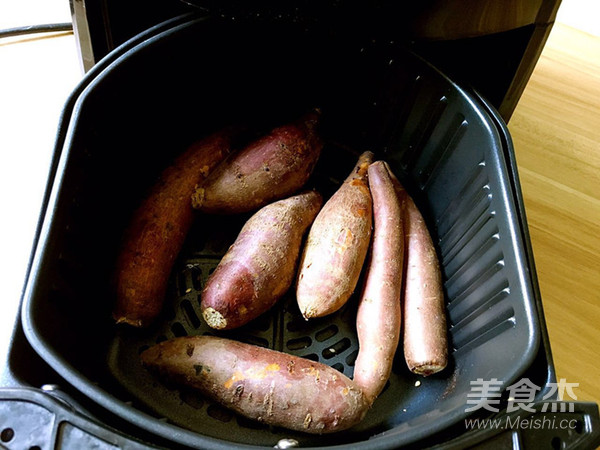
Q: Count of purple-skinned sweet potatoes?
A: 7